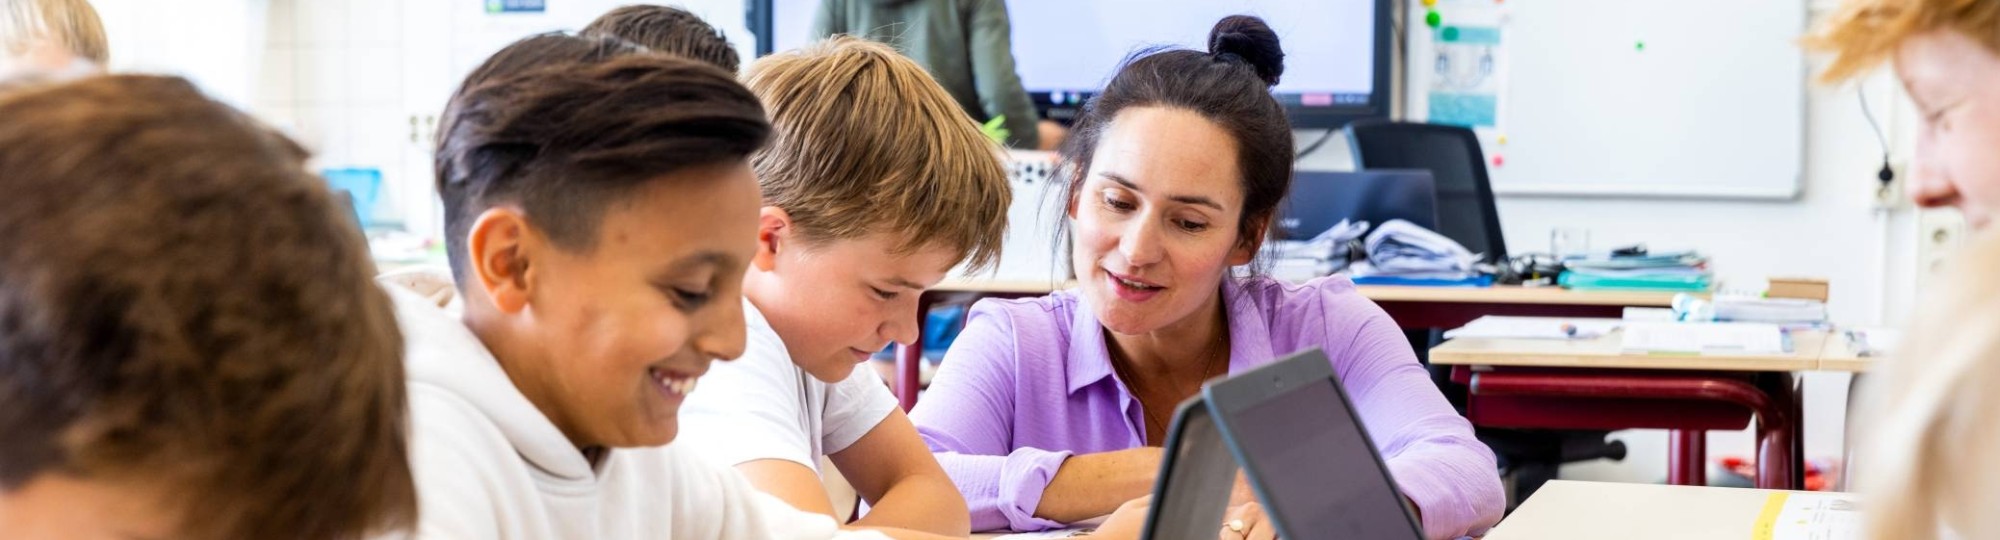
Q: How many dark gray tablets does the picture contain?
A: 2